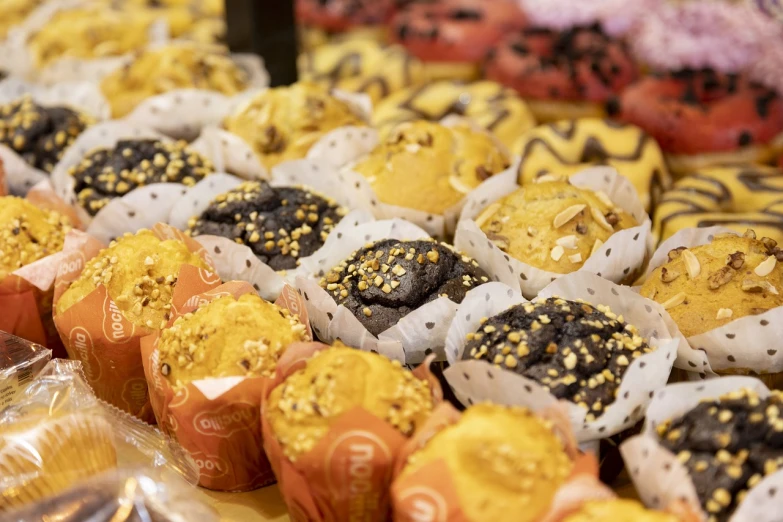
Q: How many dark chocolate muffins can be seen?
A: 6